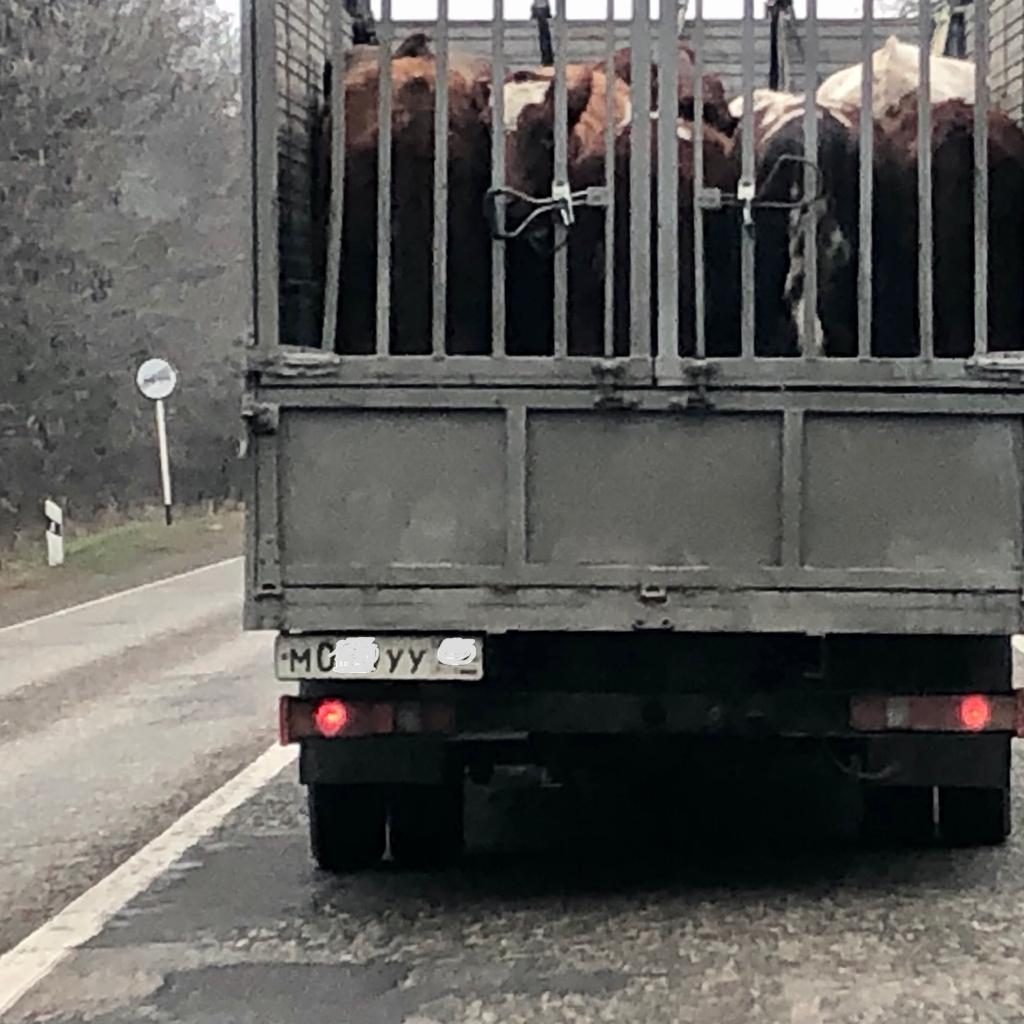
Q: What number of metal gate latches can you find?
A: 2